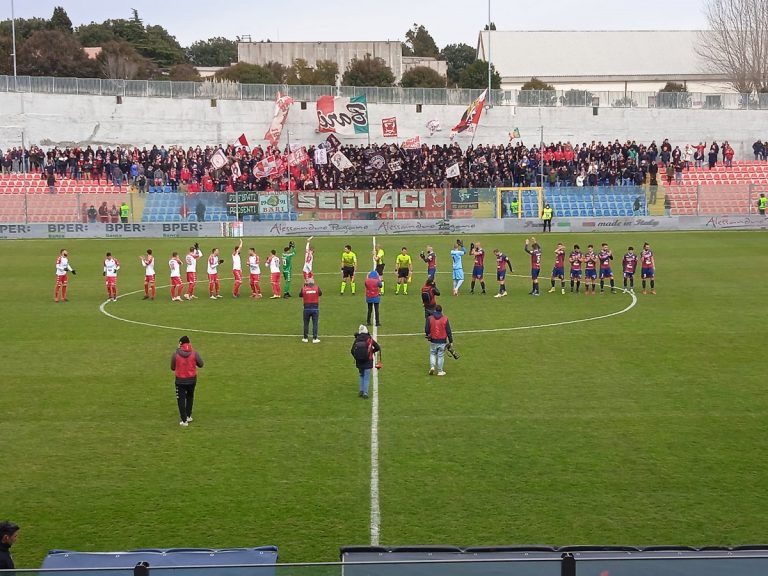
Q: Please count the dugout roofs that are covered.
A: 2